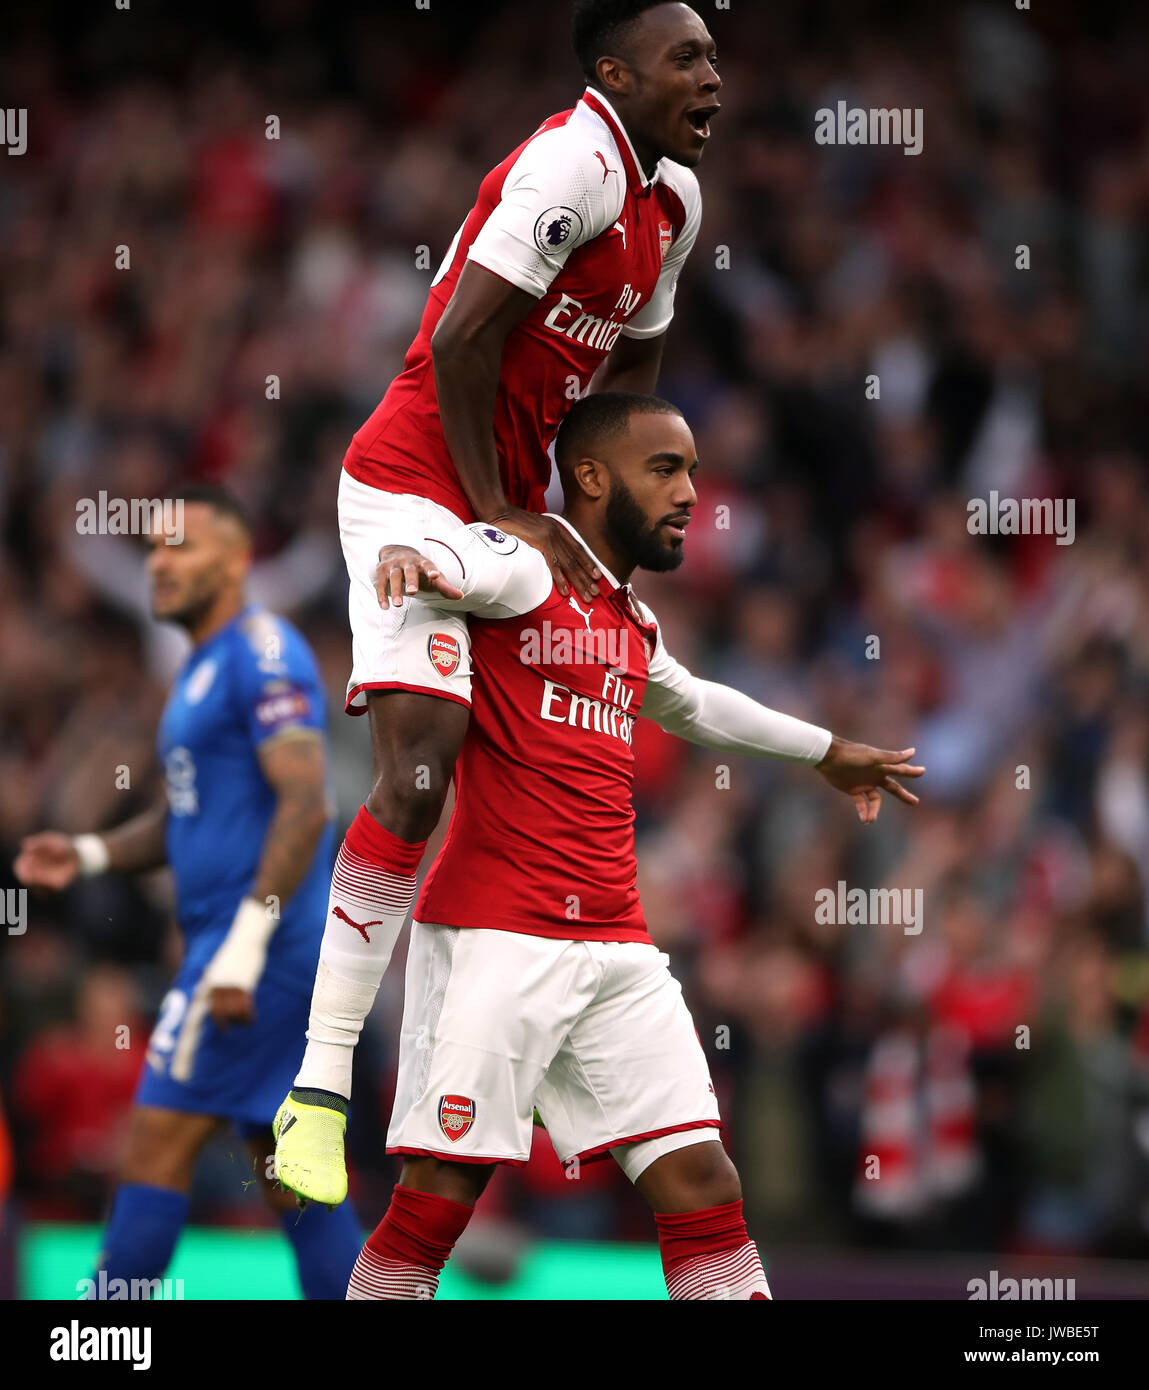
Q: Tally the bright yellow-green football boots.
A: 1